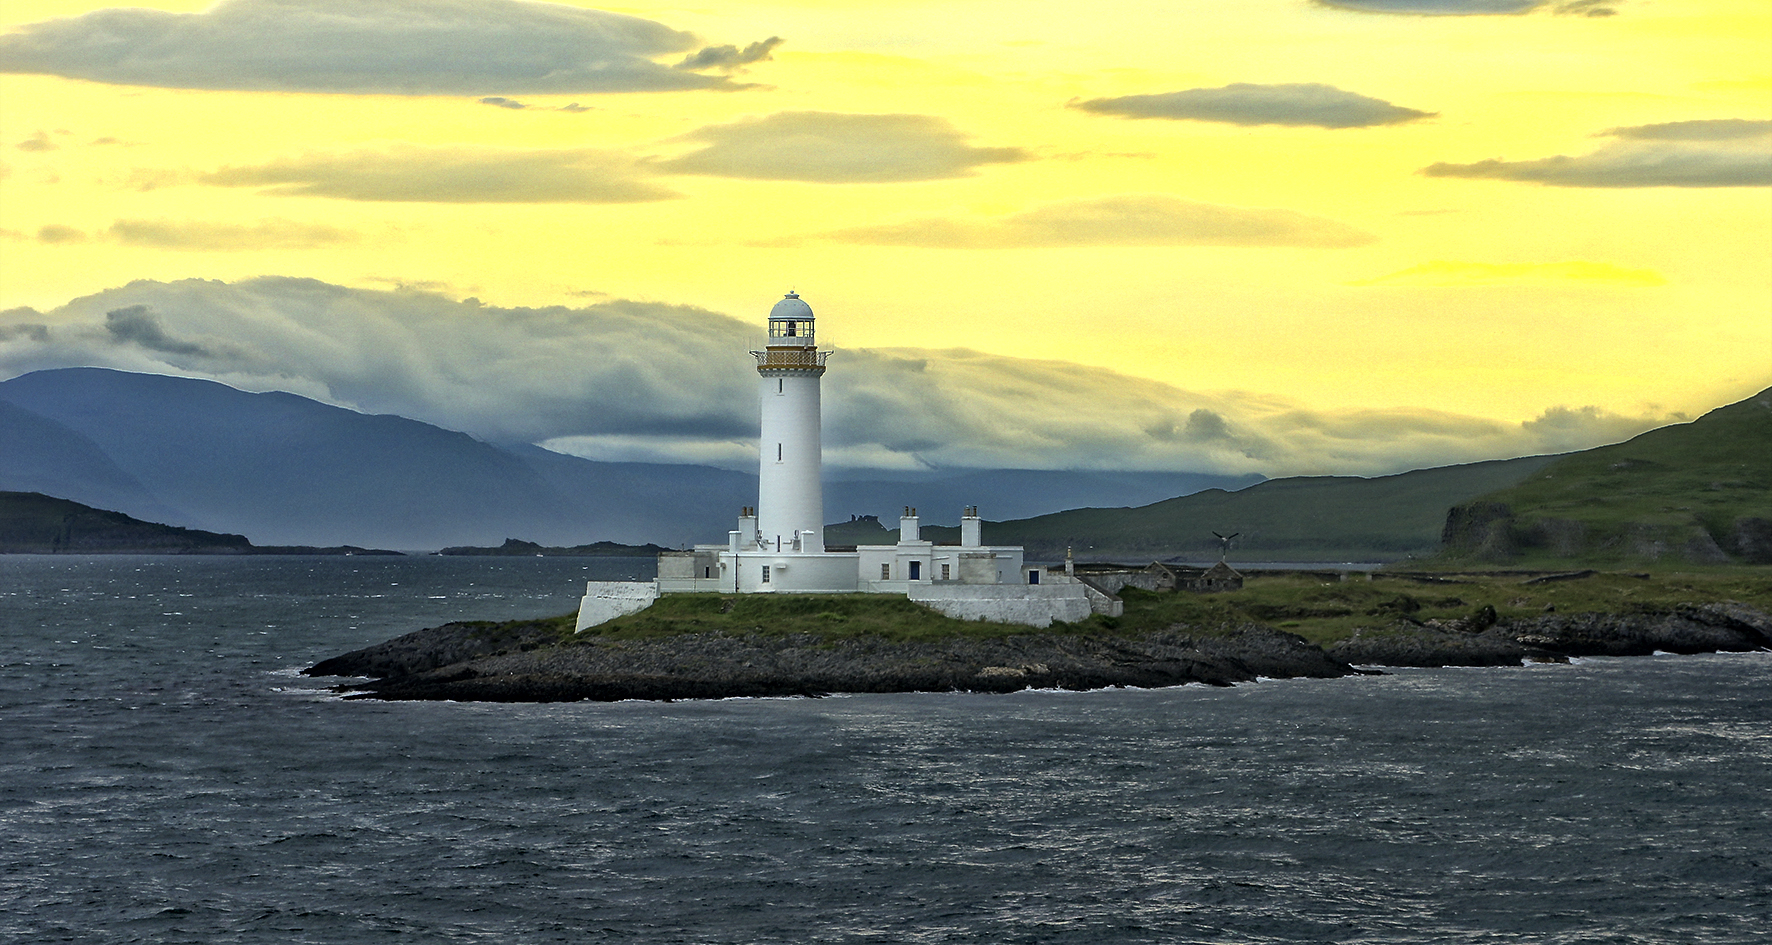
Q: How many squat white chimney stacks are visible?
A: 3